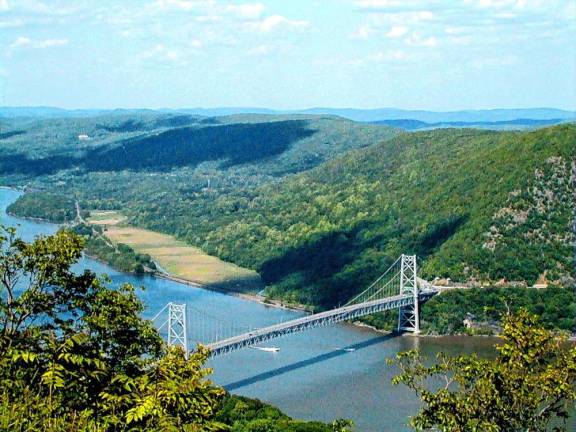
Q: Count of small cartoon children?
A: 0